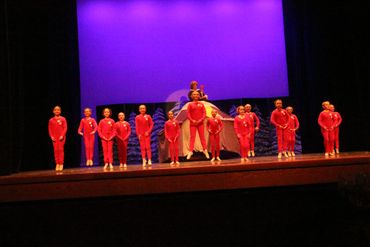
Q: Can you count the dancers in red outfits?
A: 14